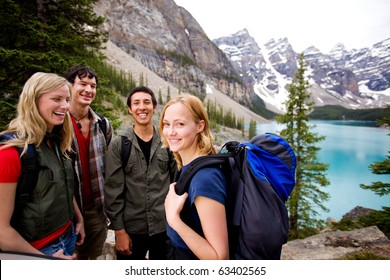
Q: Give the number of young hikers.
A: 4